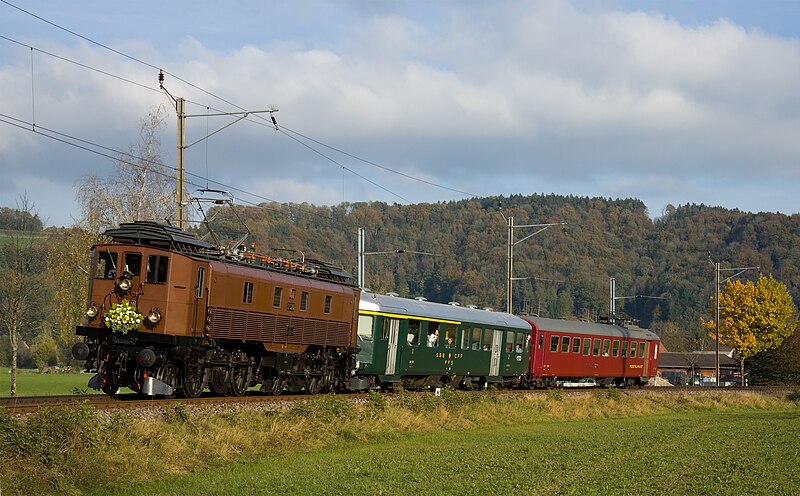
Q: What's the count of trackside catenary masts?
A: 5